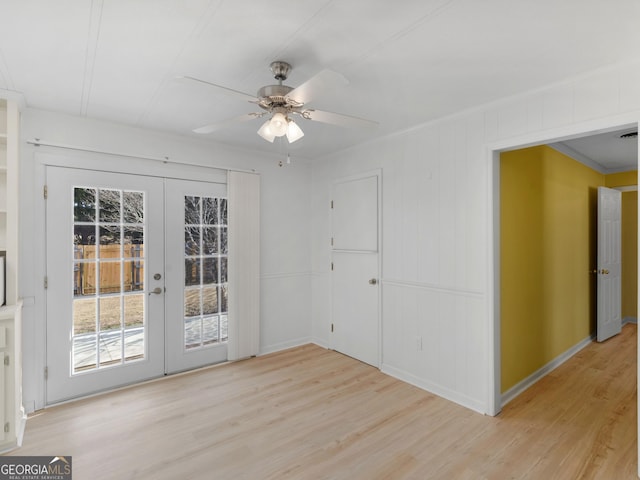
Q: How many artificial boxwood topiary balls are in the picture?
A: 0